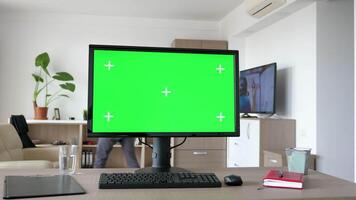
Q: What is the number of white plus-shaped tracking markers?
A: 5